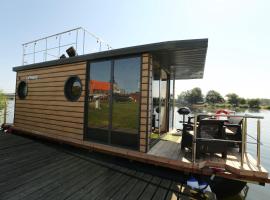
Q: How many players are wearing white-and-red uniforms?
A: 0